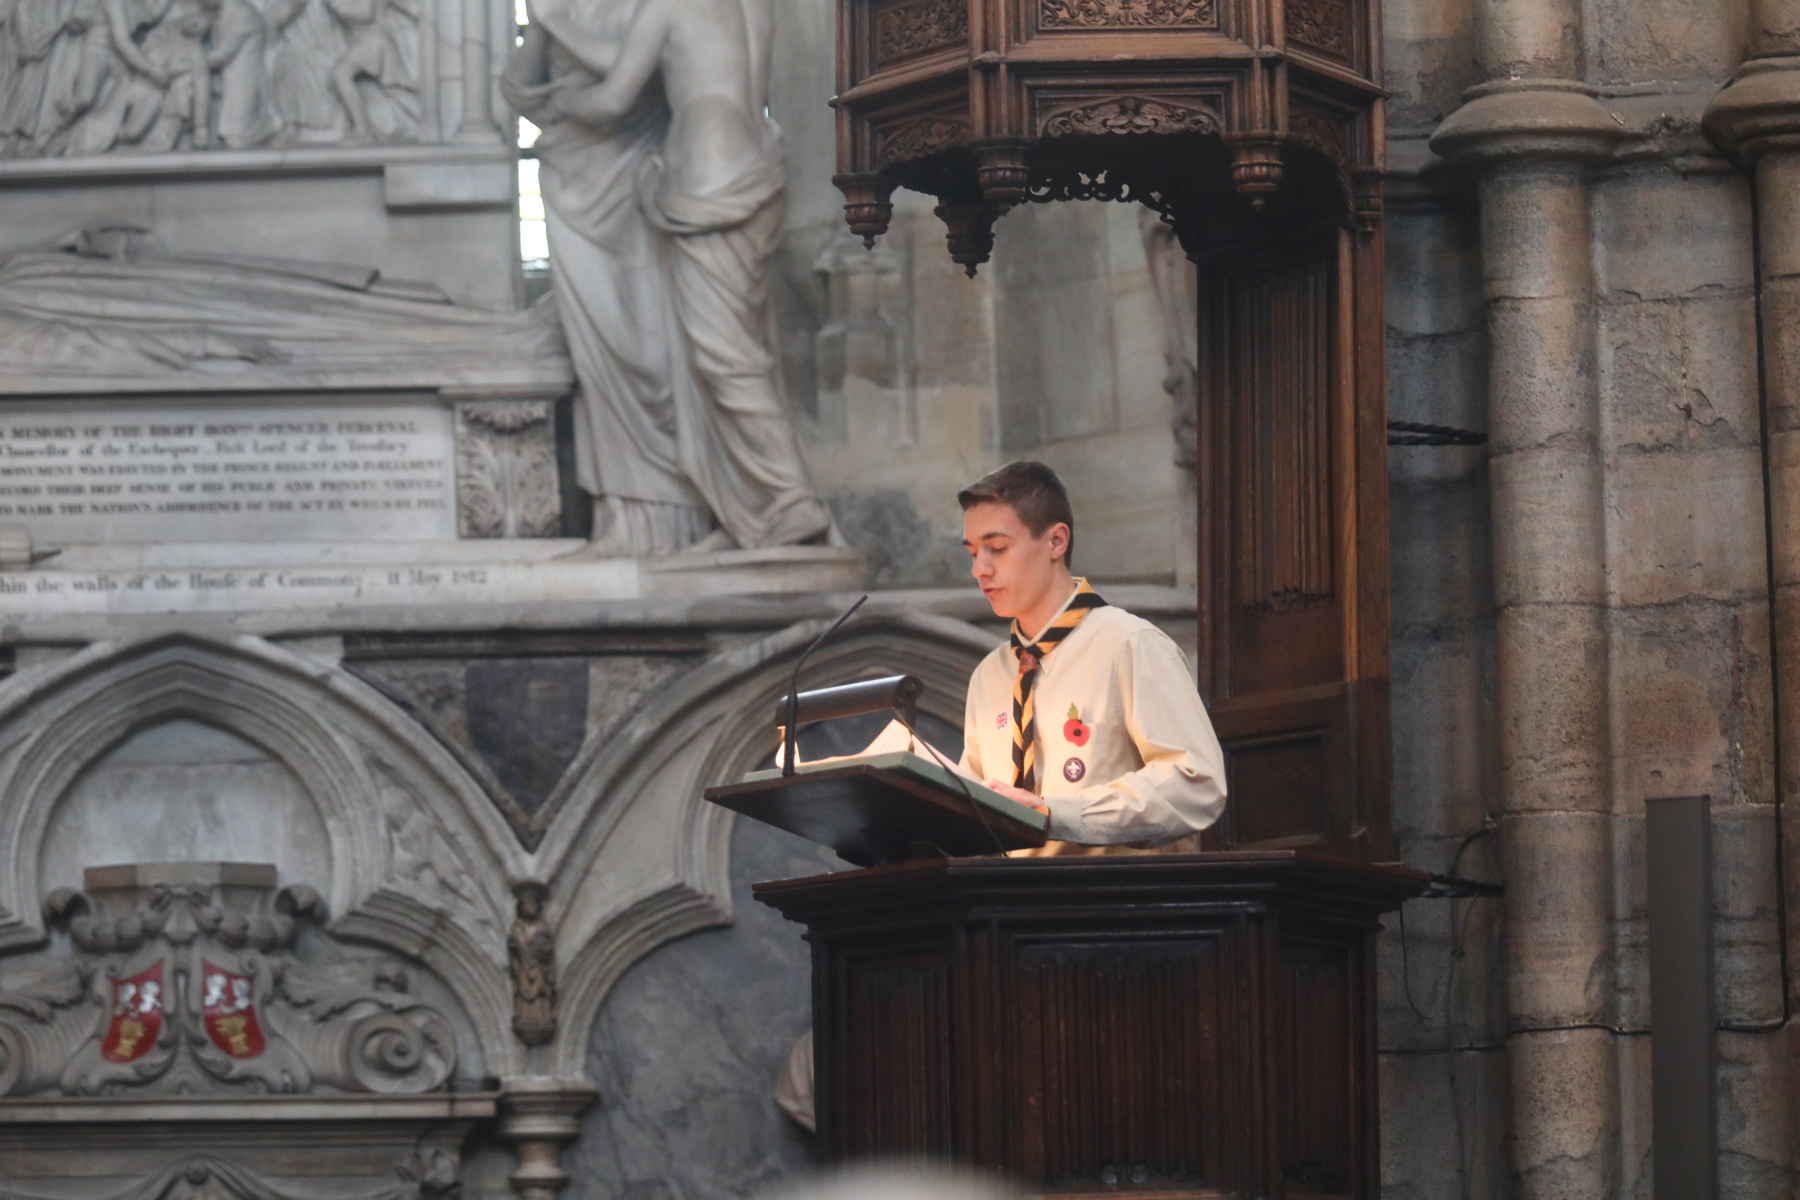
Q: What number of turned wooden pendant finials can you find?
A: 5